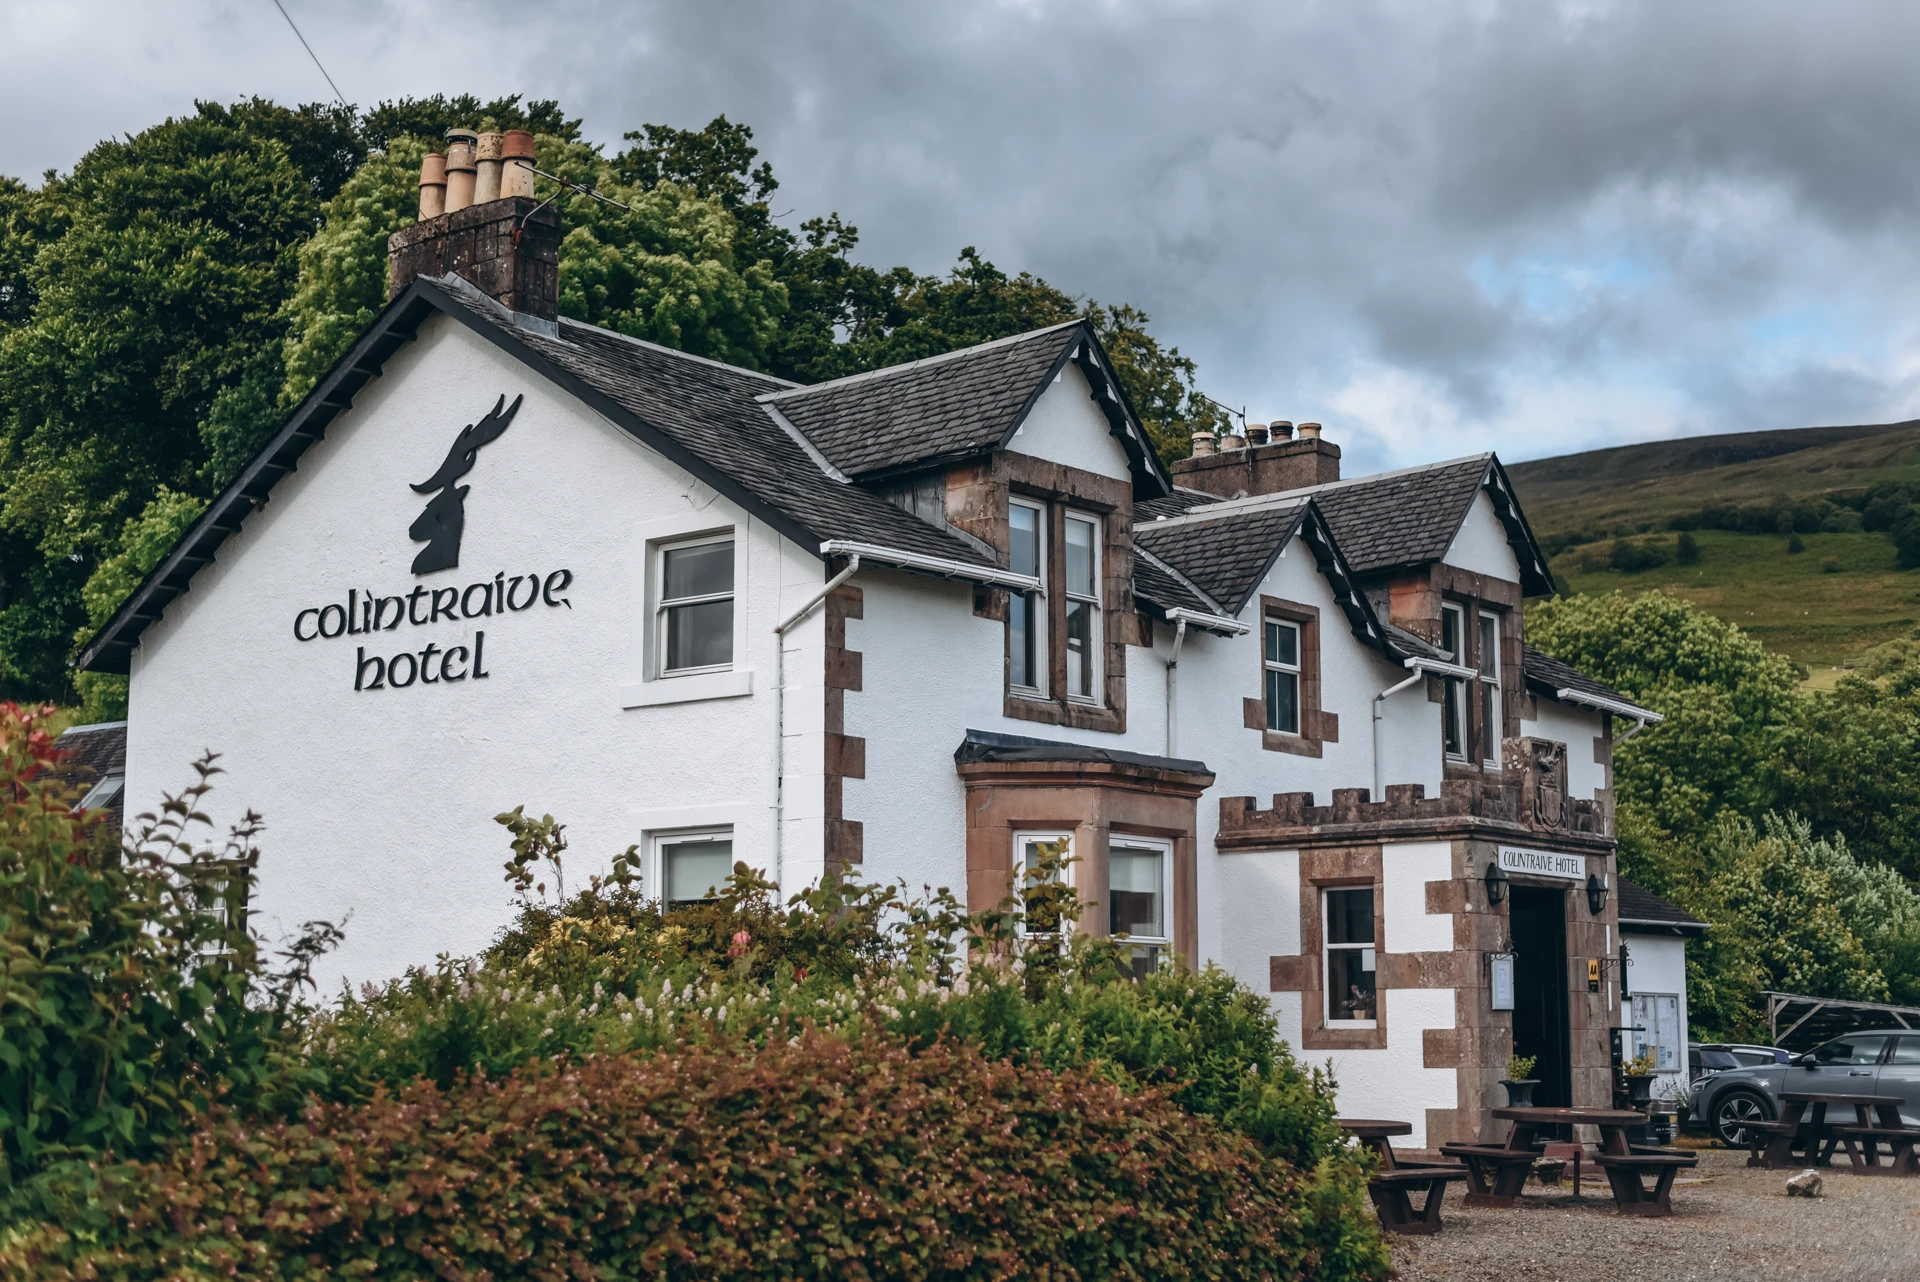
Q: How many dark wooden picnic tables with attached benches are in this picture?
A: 3